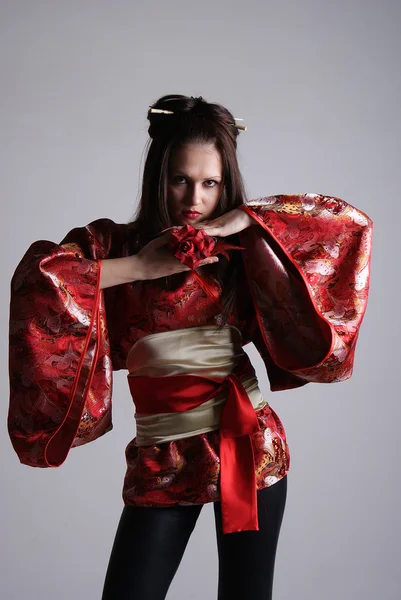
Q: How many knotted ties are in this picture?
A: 1